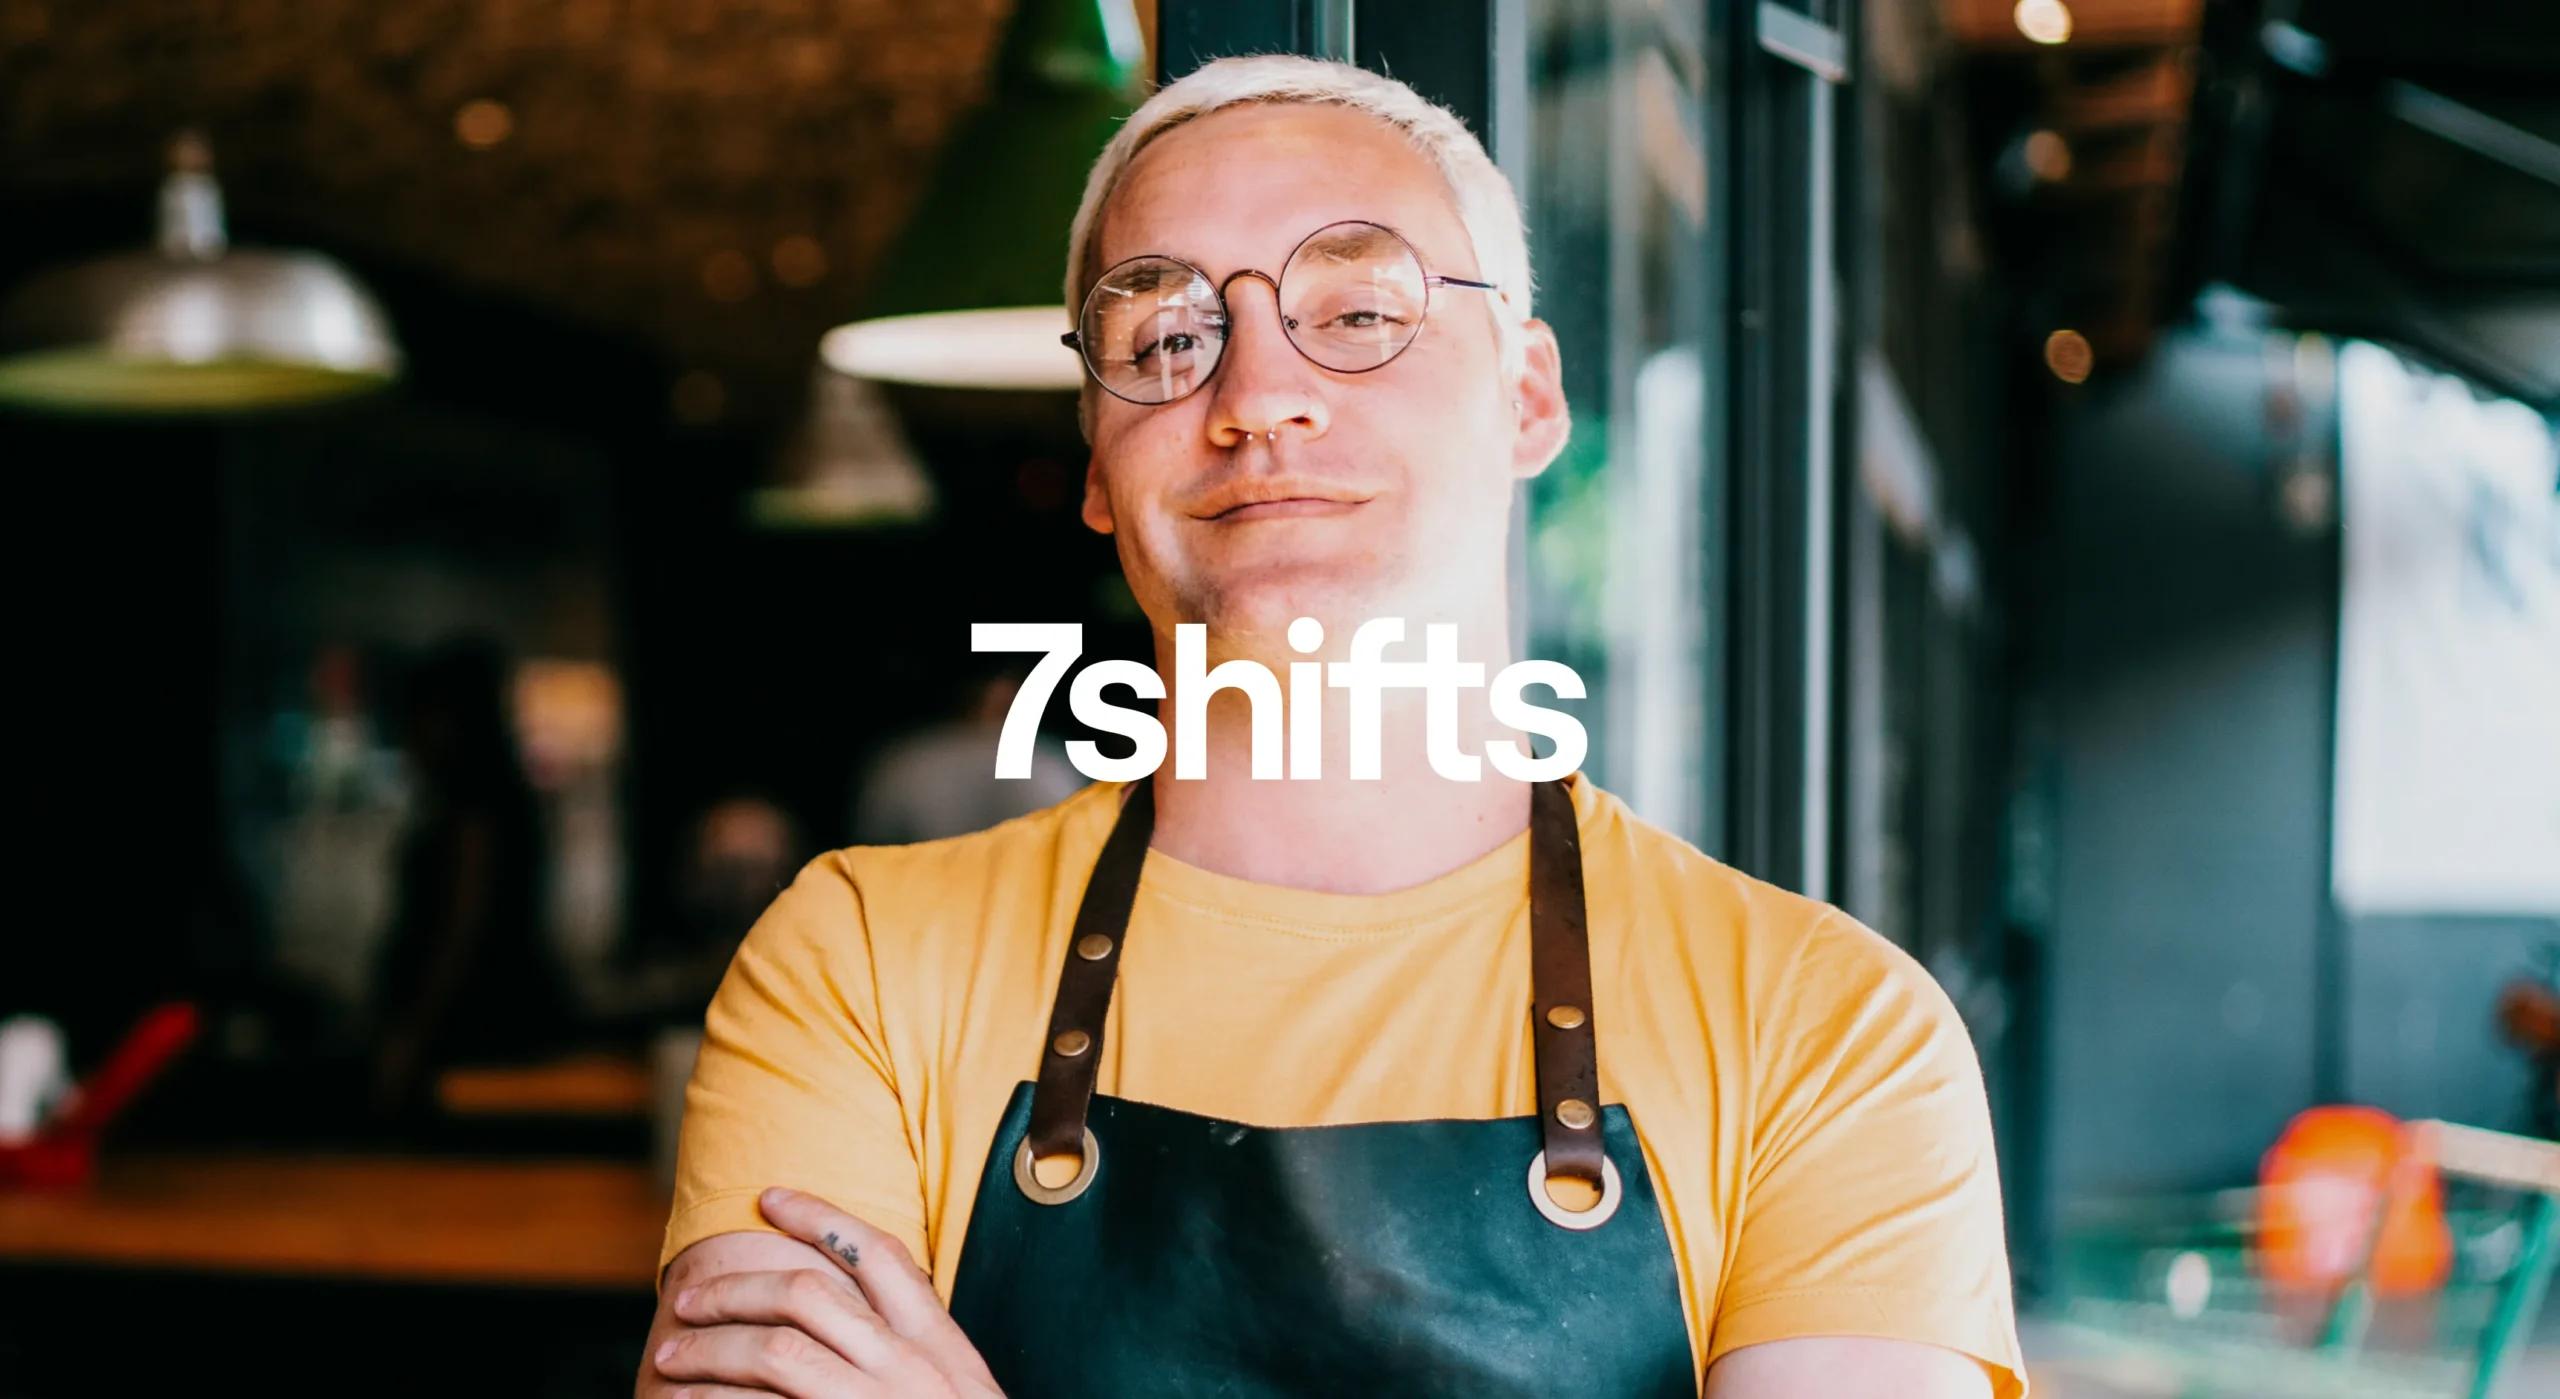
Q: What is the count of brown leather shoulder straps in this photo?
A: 2